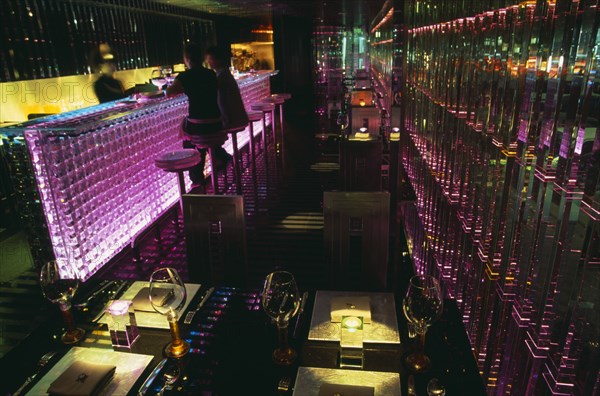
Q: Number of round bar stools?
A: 7